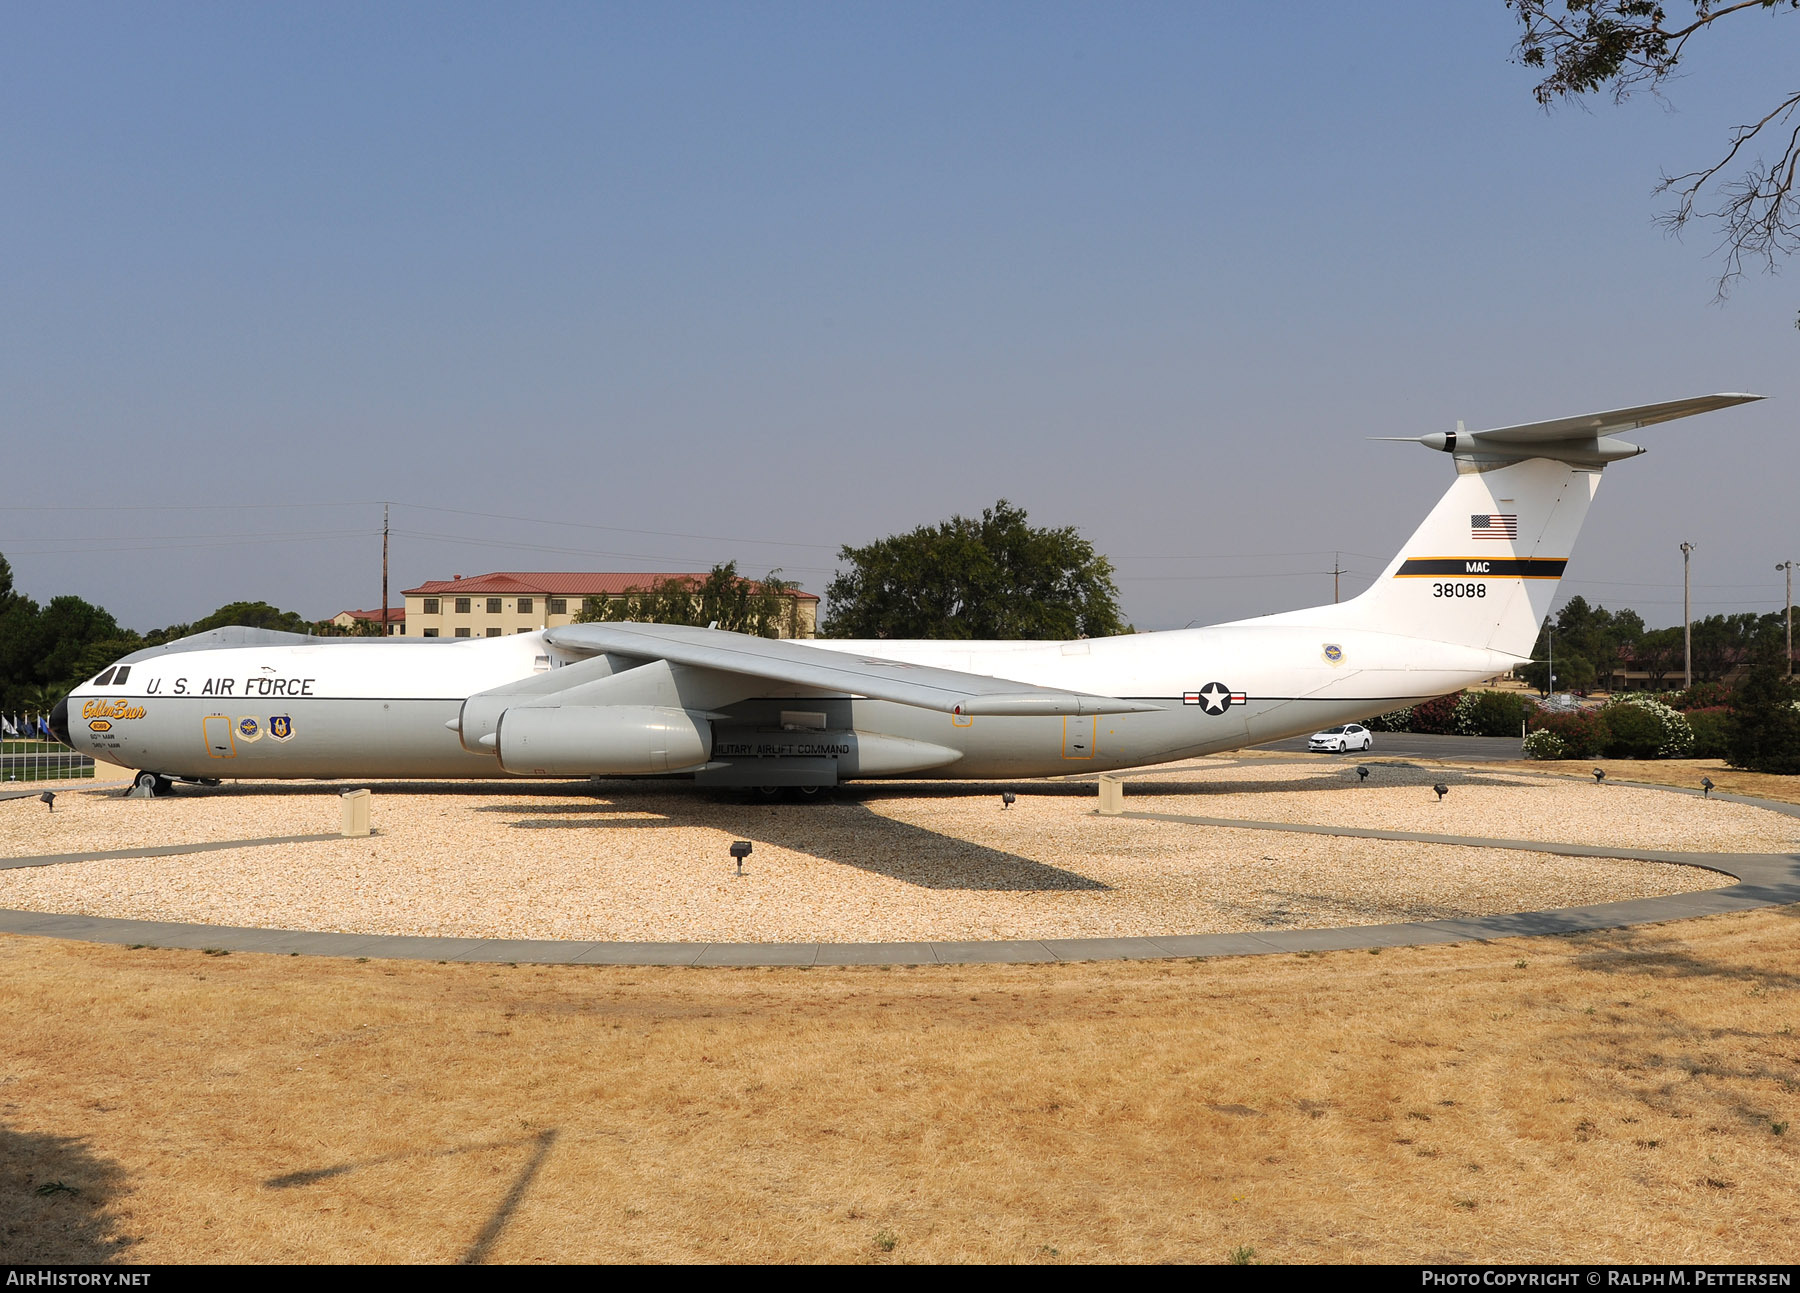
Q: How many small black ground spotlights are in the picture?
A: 7